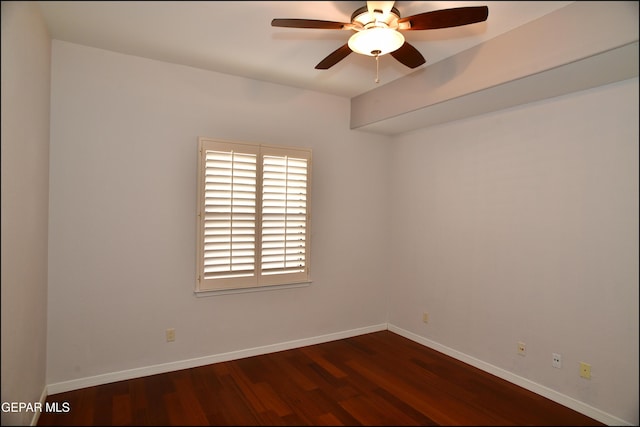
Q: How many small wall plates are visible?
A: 5